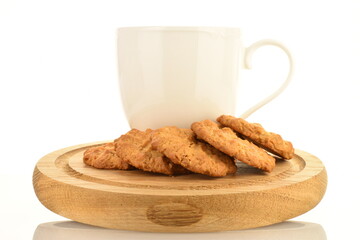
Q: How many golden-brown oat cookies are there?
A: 5